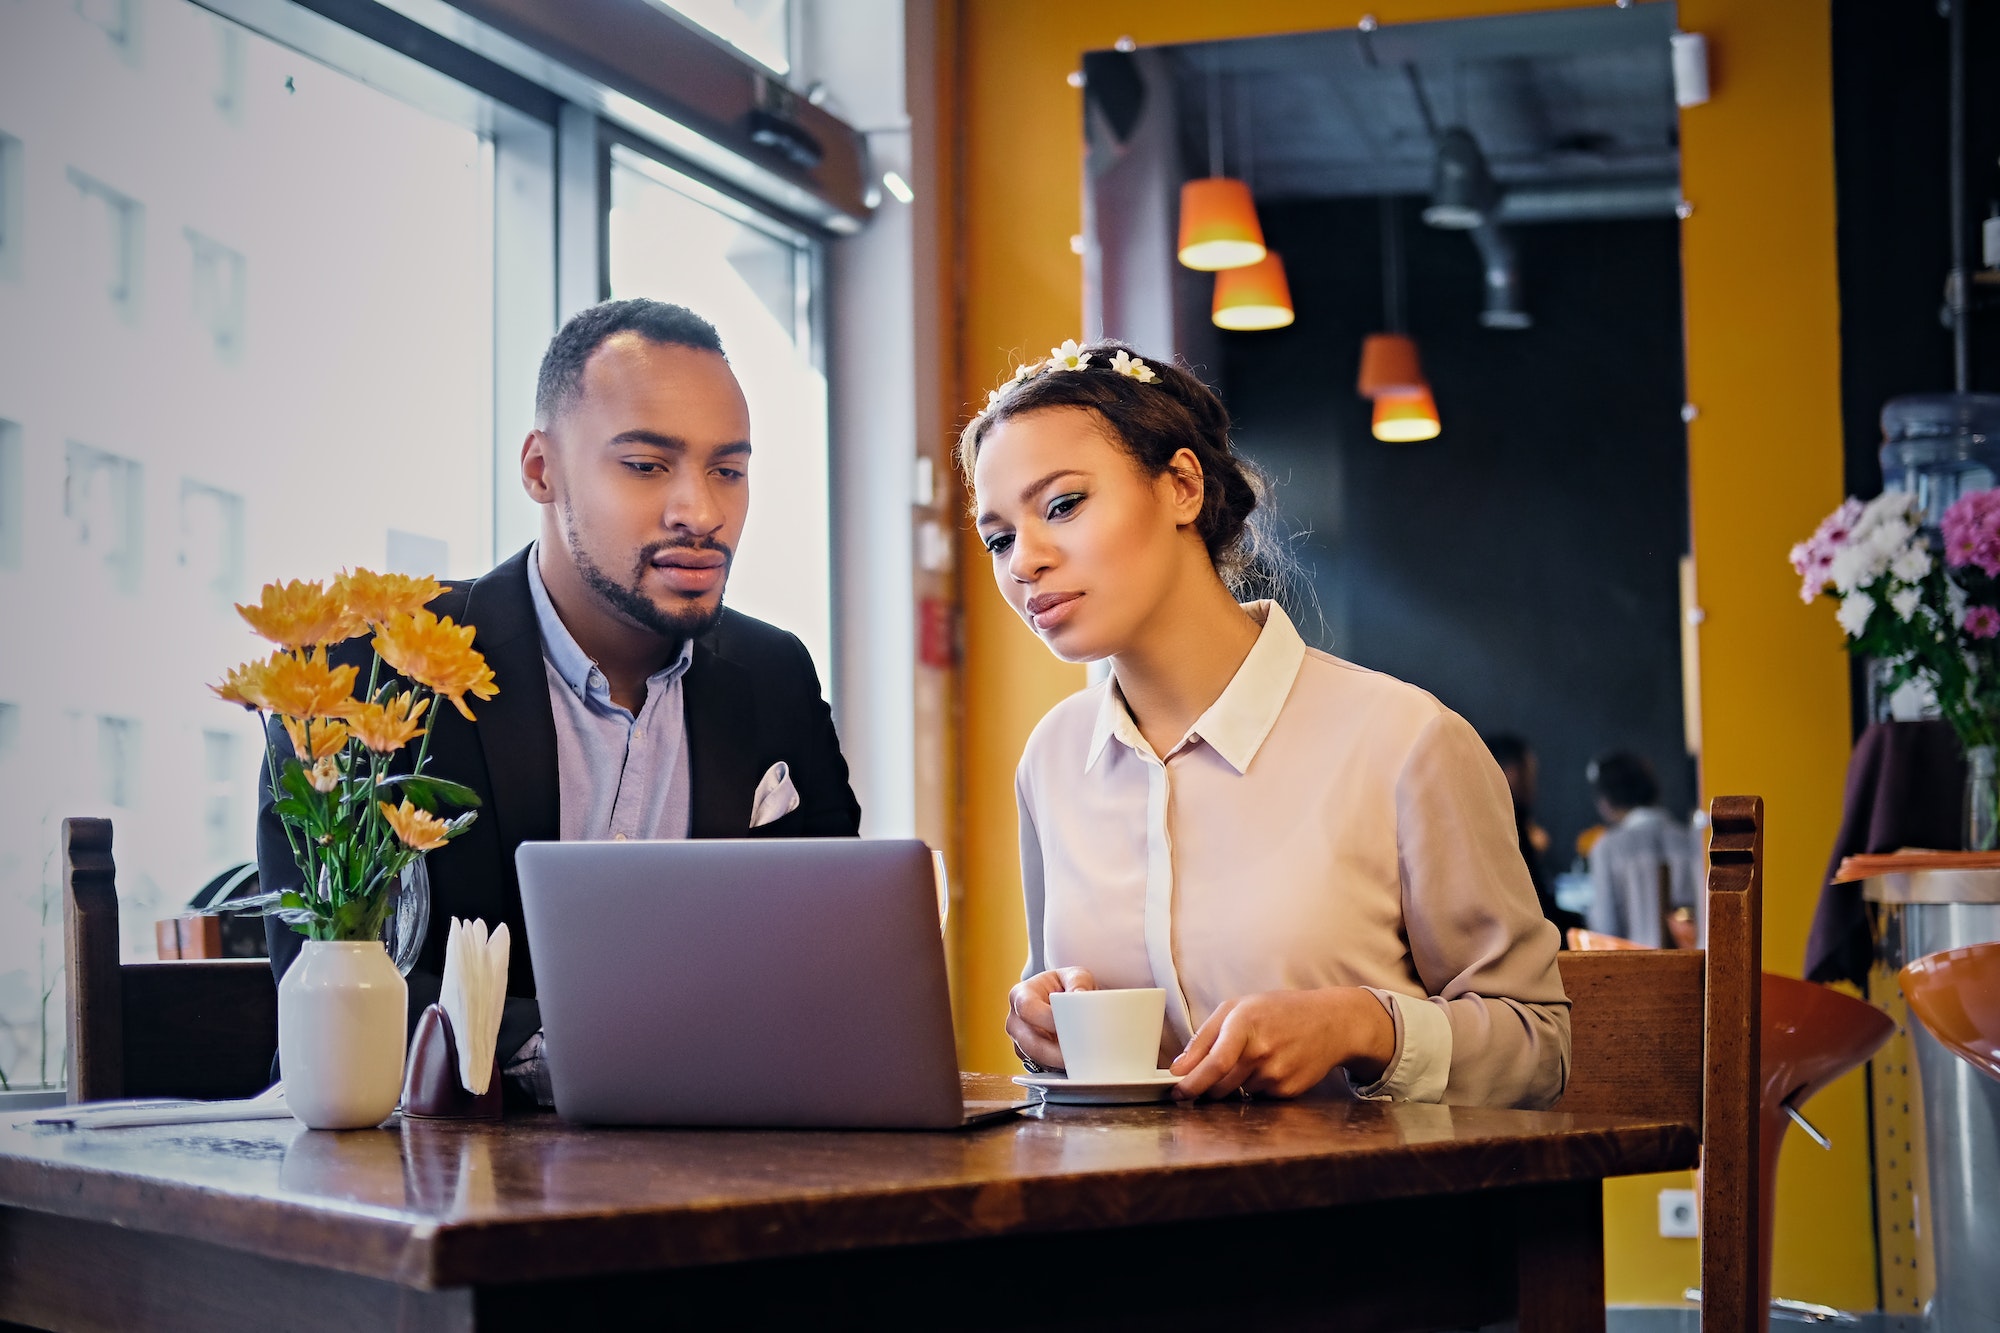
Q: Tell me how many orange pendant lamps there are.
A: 4